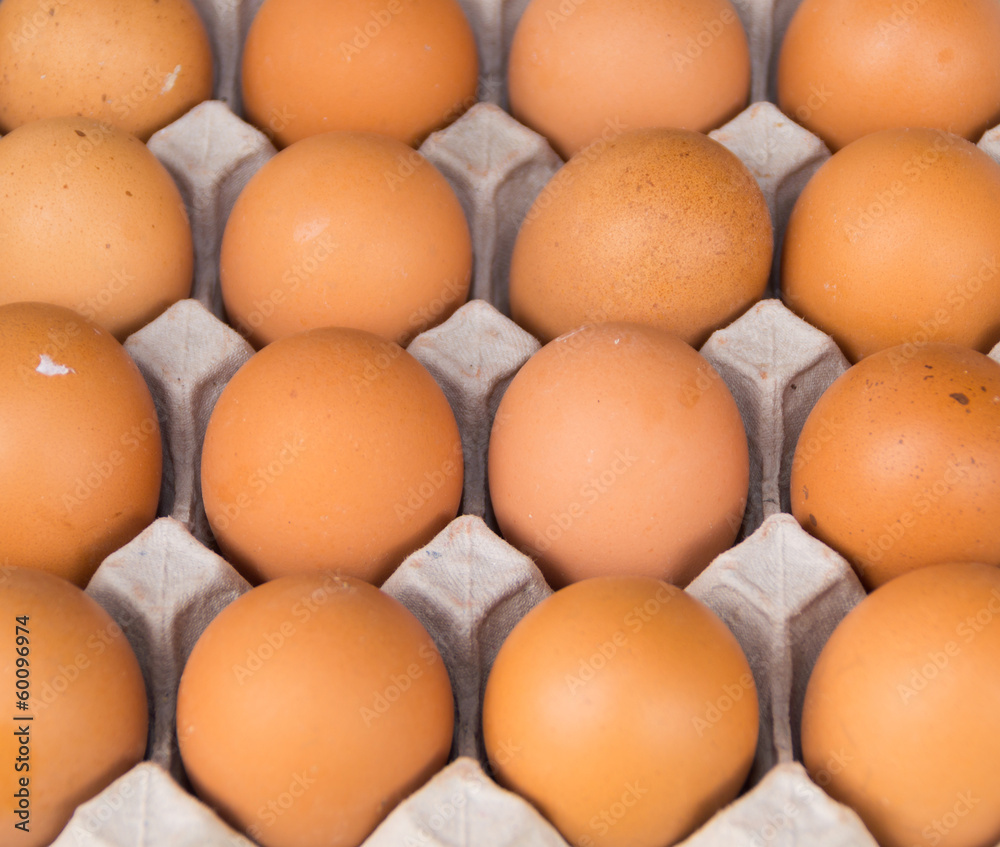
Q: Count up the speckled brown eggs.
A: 4